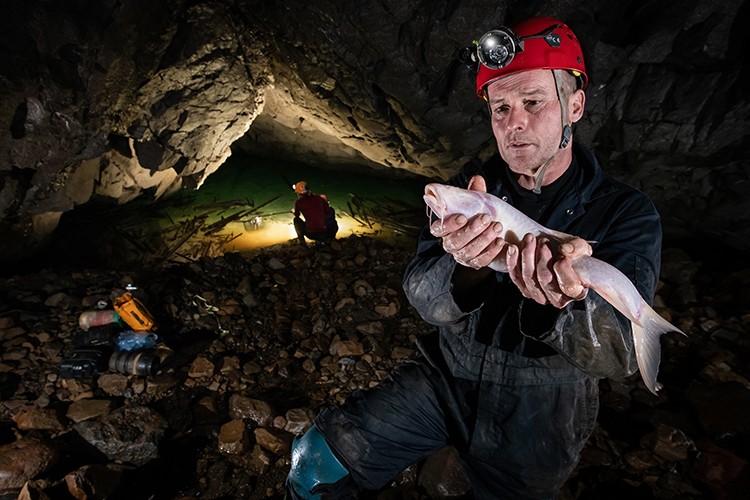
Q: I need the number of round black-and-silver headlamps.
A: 1